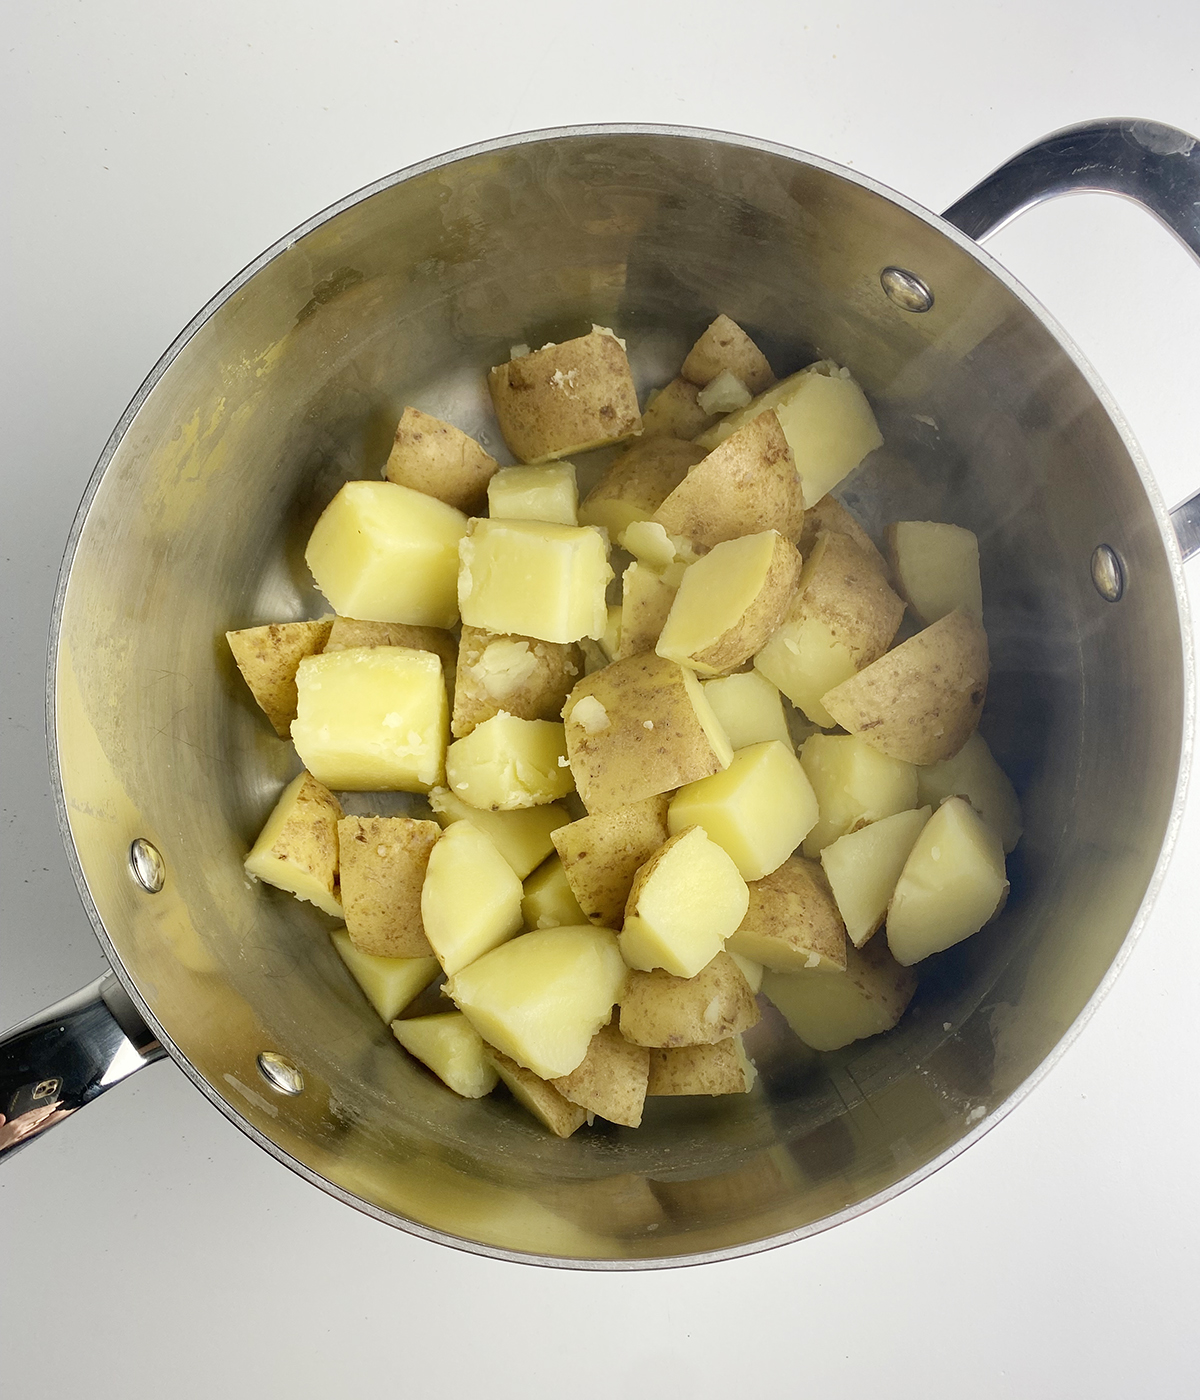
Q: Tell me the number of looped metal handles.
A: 1